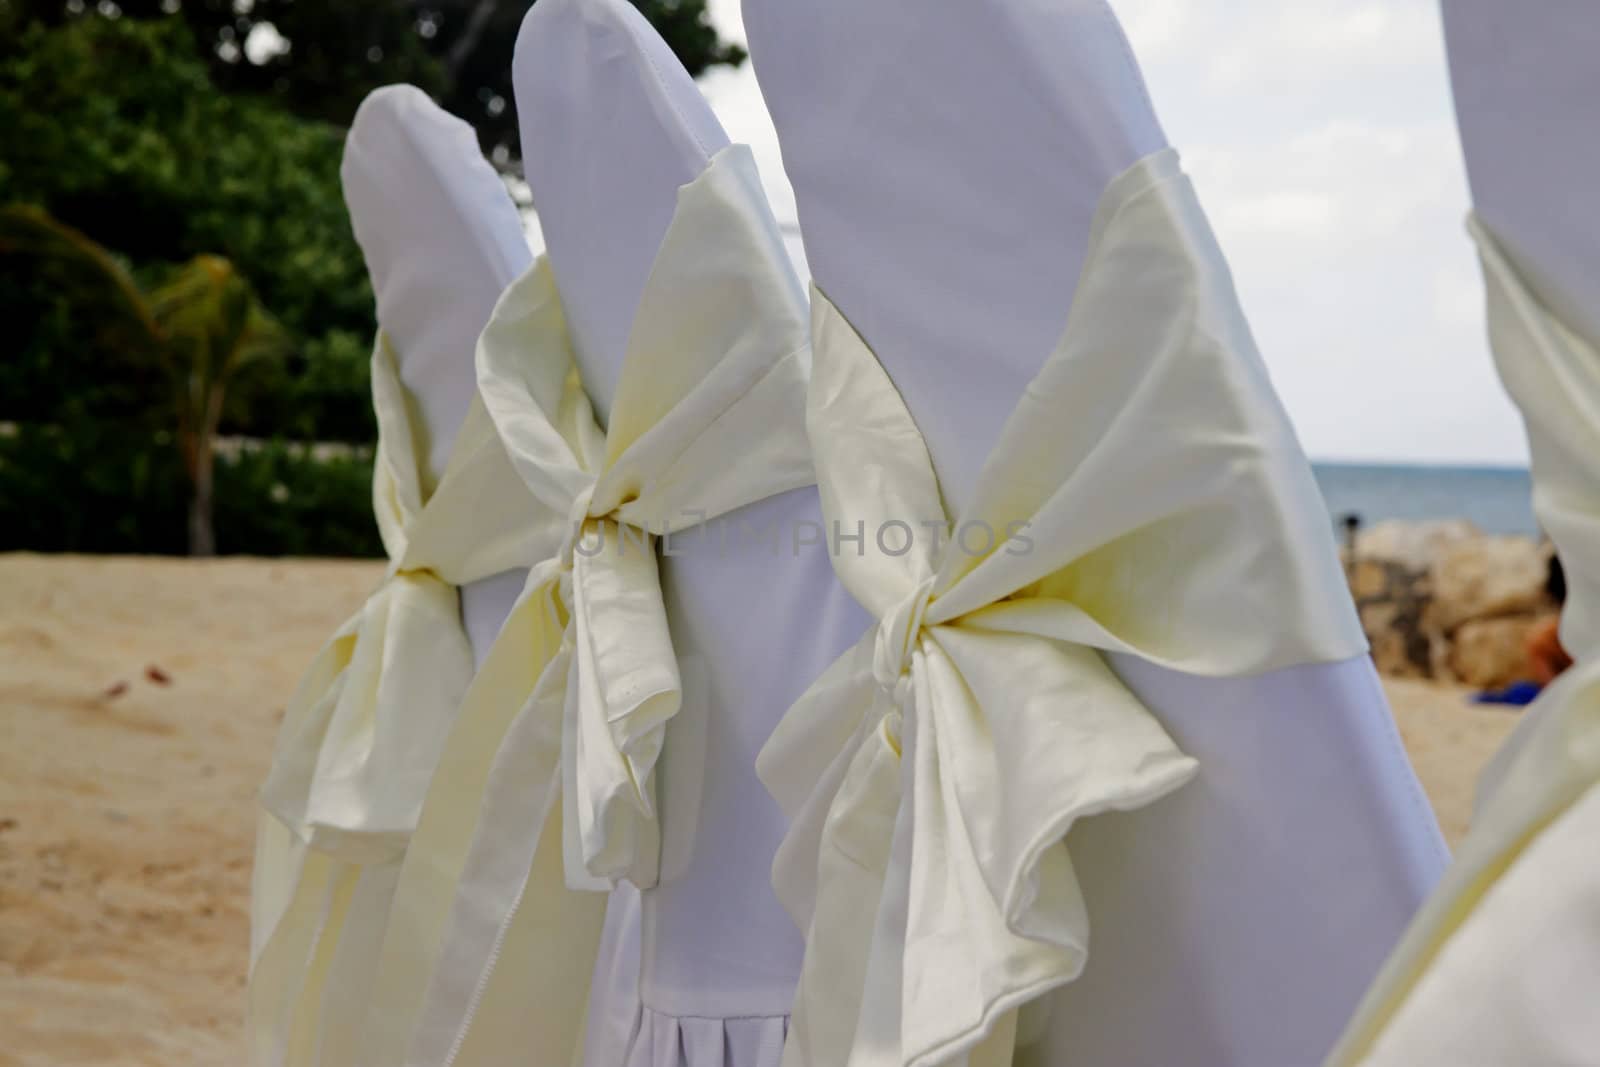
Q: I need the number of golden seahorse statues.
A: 0